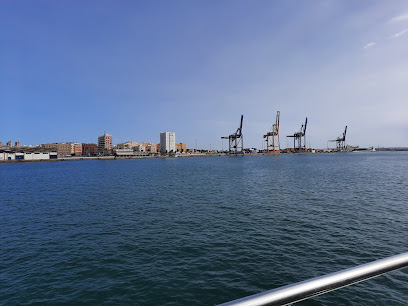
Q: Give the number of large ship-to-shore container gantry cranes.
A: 4